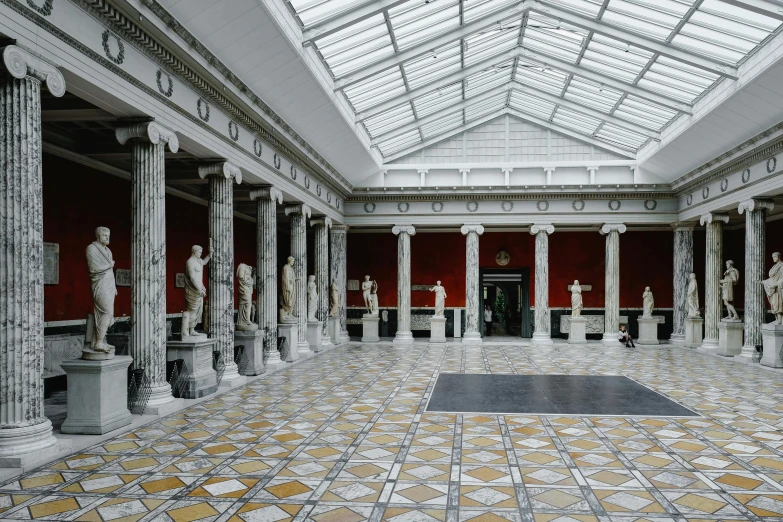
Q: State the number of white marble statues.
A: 13